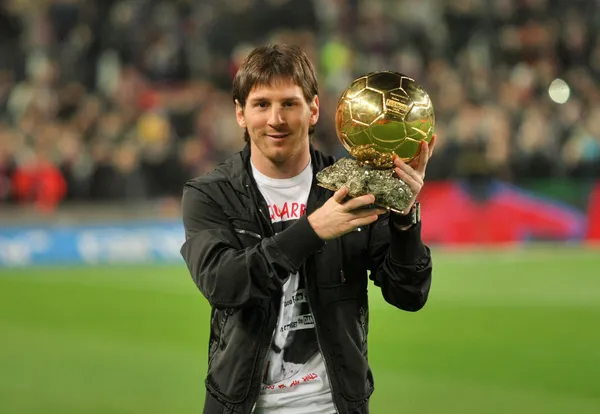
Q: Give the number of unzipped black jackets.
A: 1